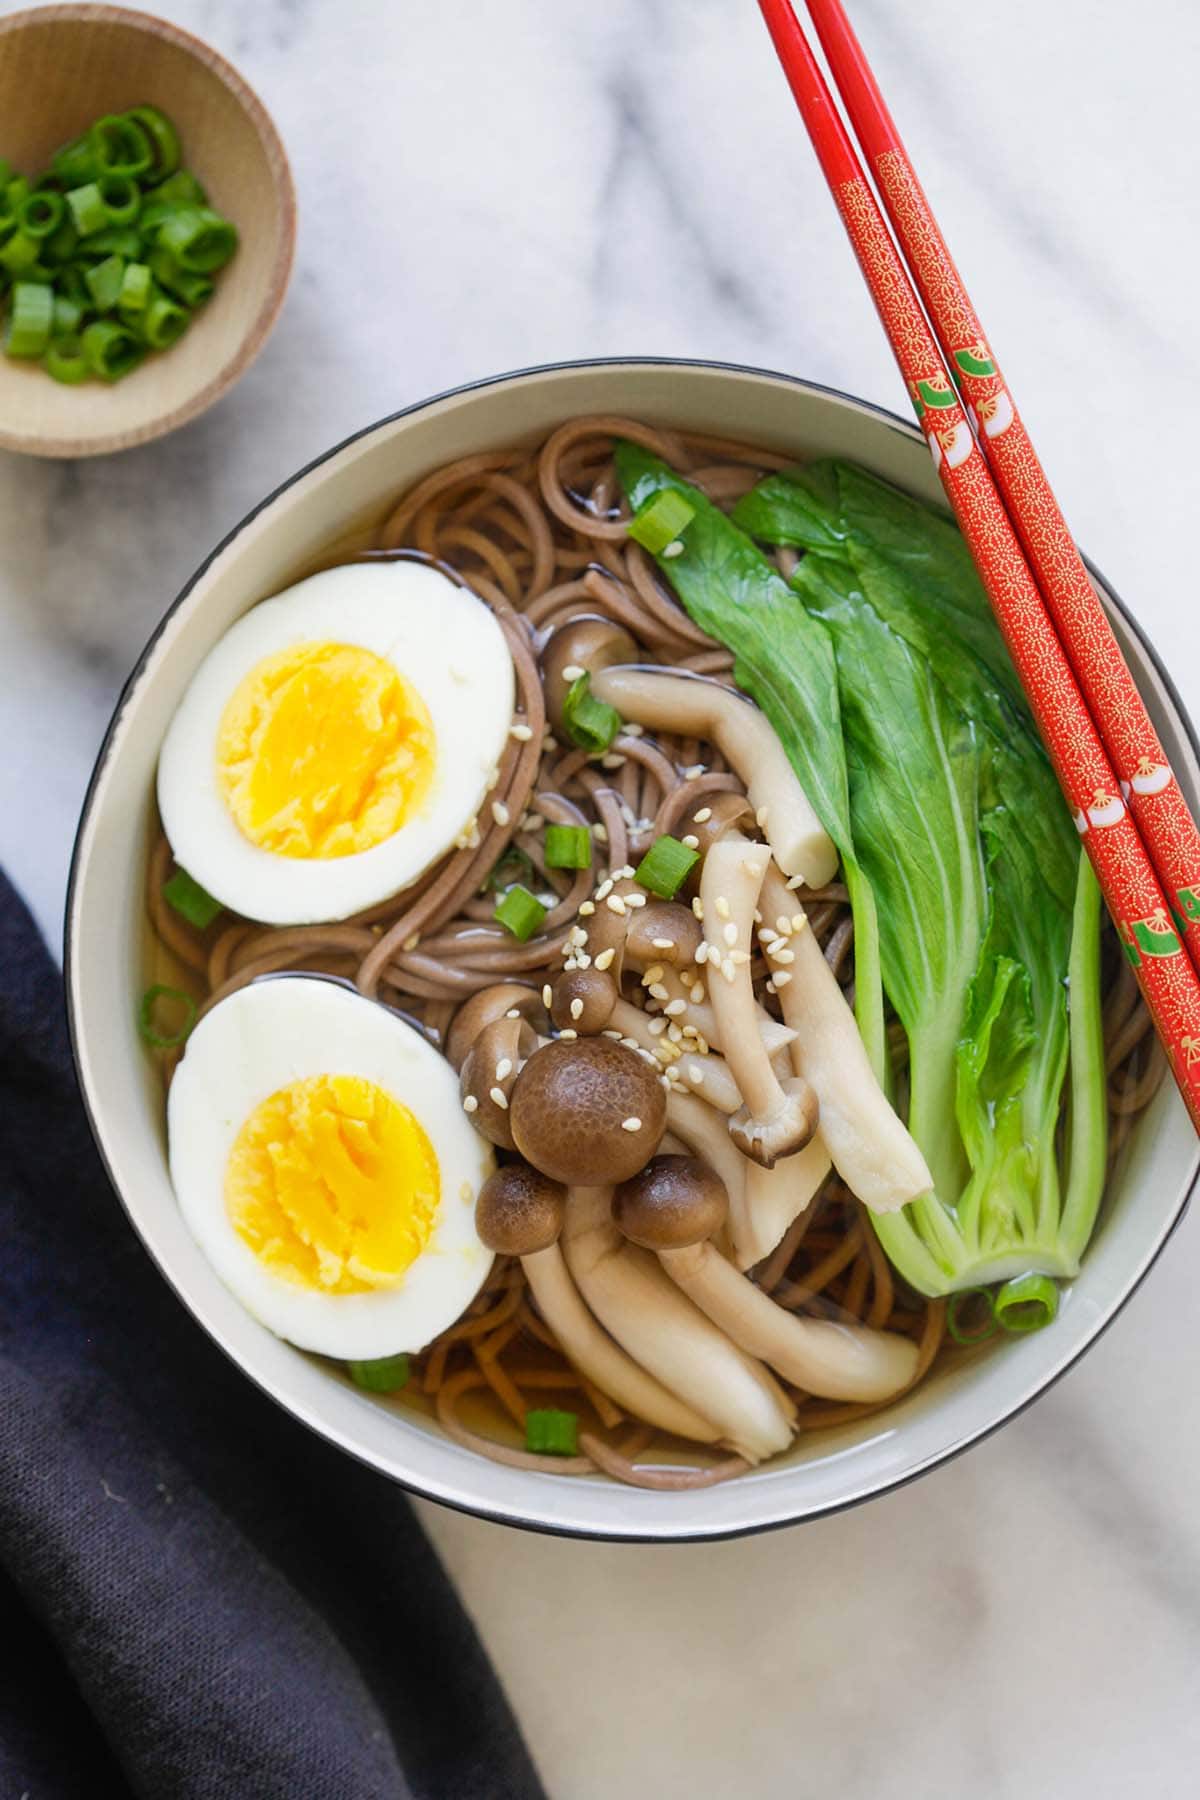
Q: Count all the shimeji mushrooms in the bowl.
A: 11